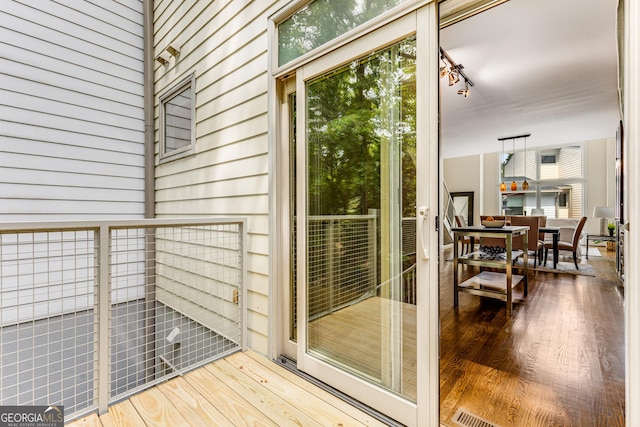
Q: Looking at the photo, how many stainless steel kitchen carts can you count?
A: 1